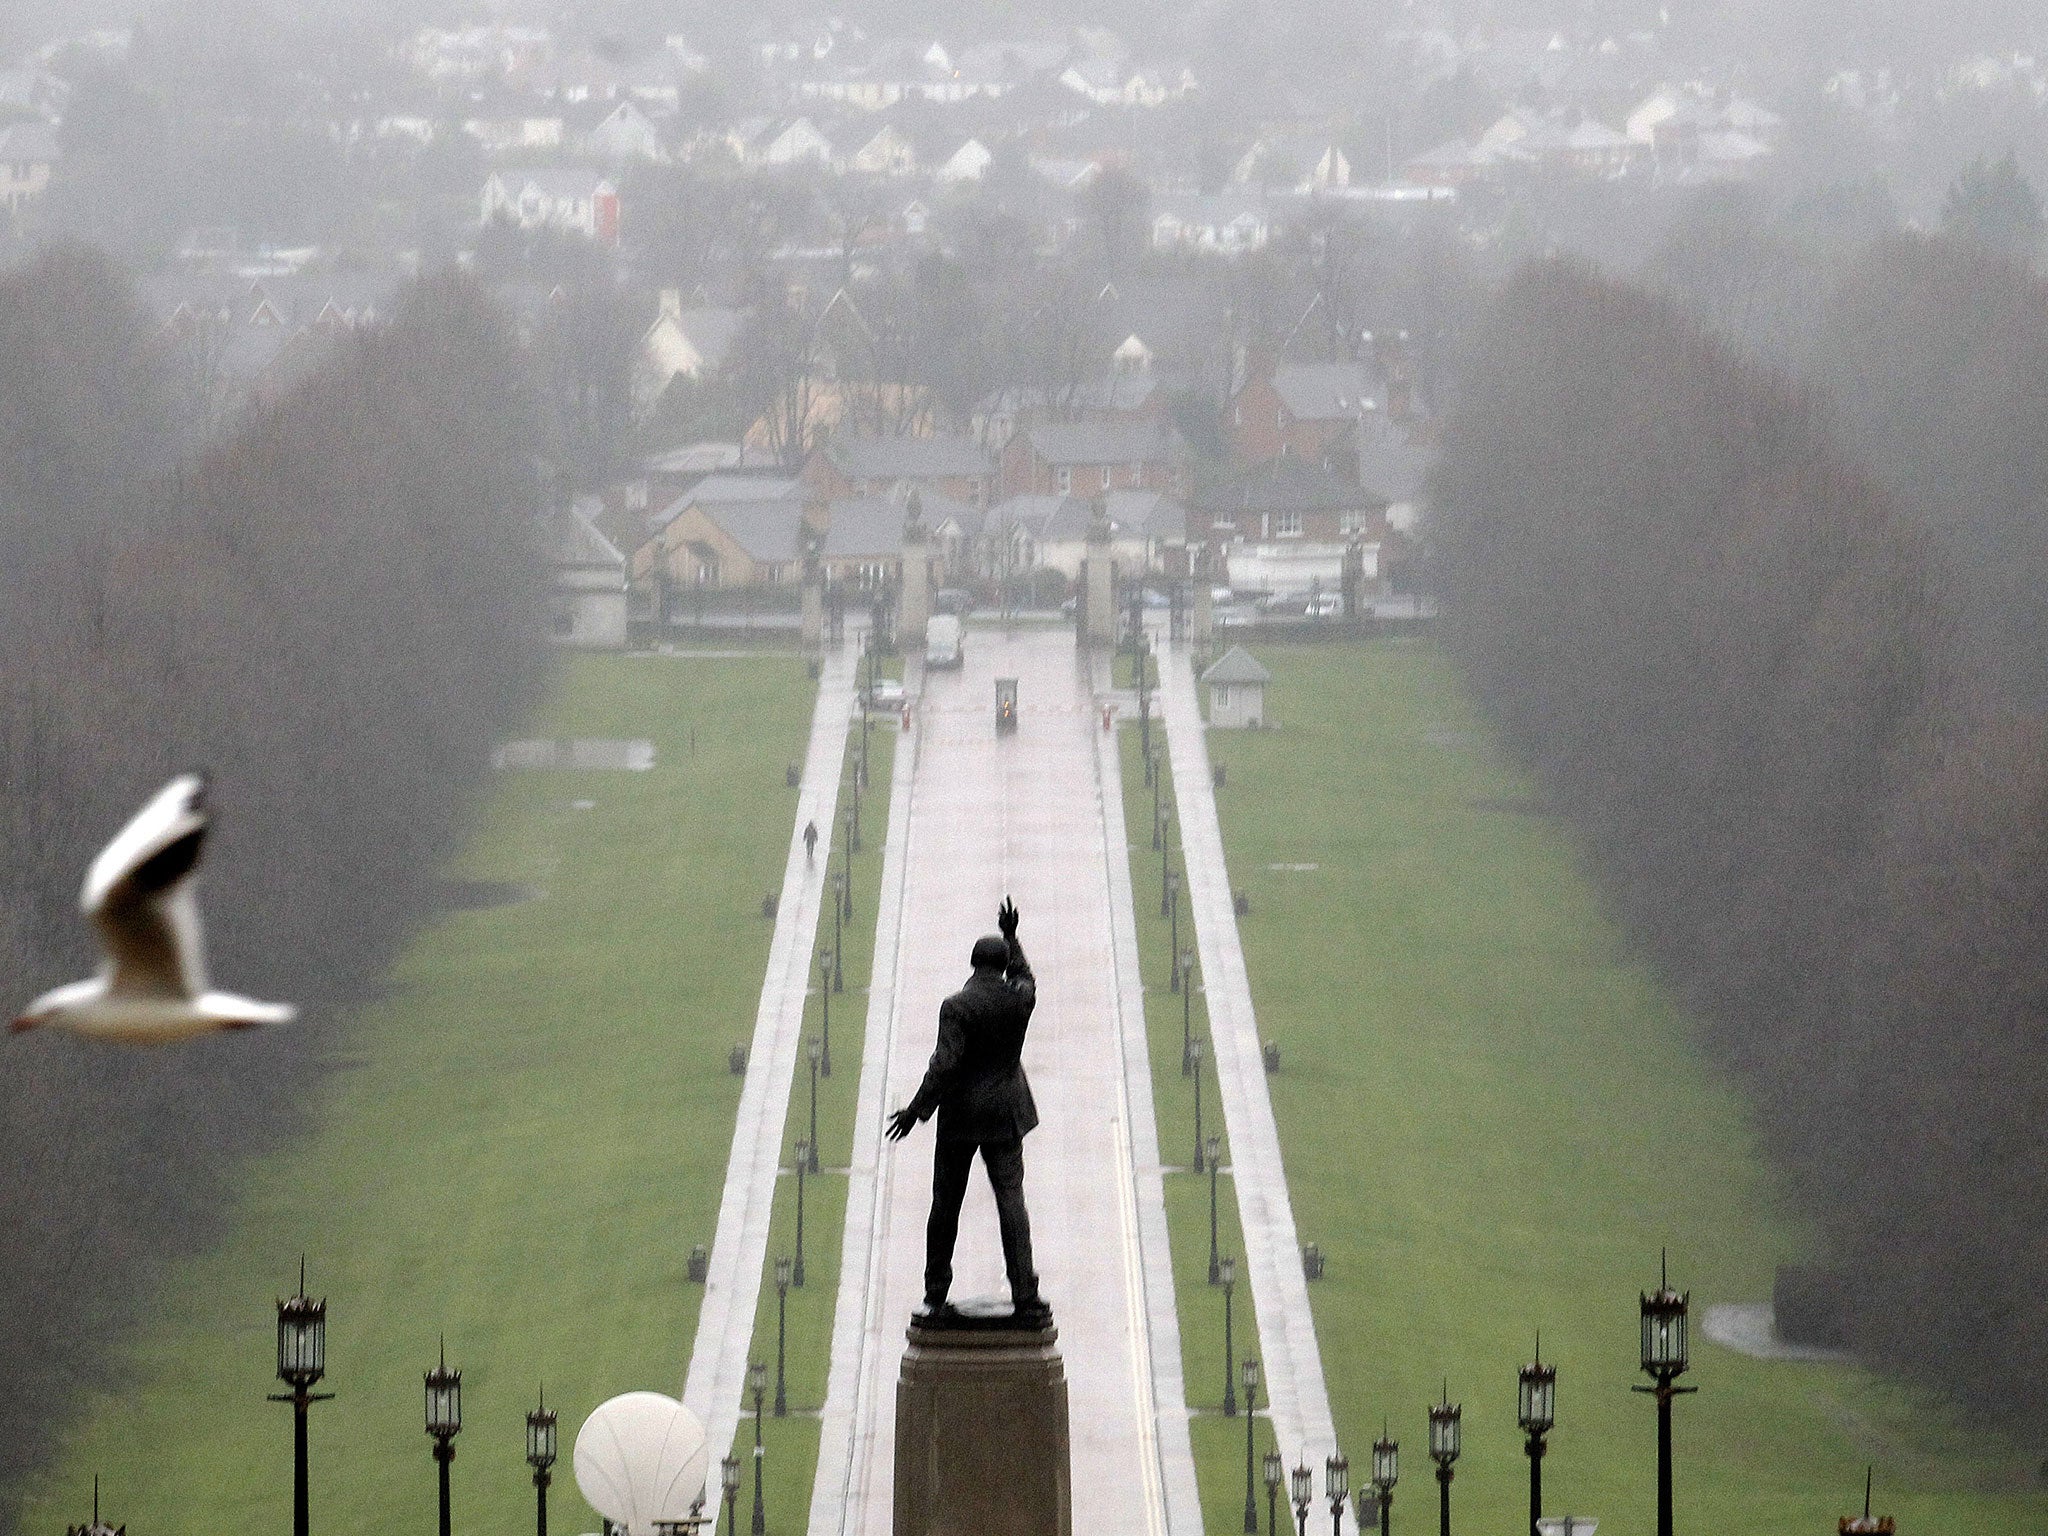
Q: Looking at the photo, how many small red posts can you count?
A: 2